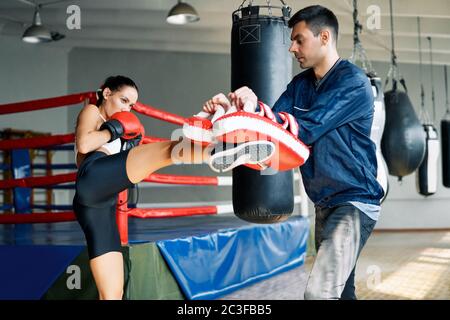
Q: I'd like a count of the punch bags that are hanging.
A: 5